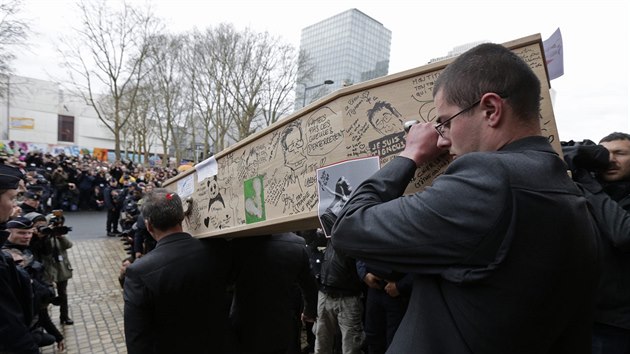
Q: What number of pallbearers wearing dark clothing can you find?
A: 3